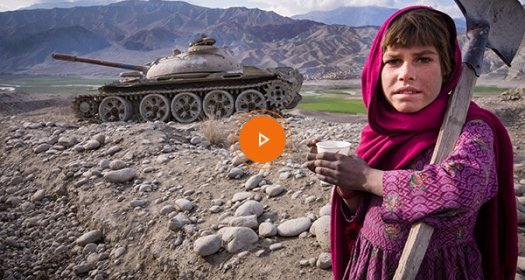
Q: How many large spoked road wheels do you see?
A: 5